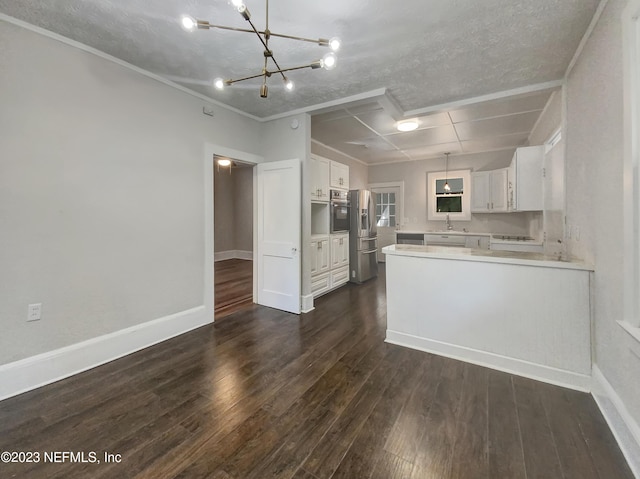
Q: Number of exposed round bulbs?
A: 6